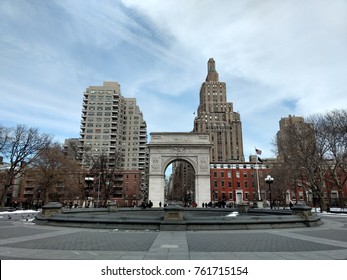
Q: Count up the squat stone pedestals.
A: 5